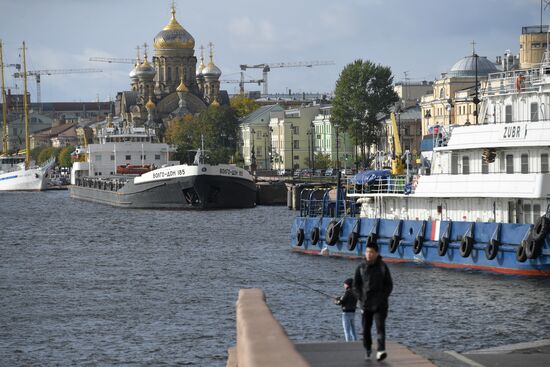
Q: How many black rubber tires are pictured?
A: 13